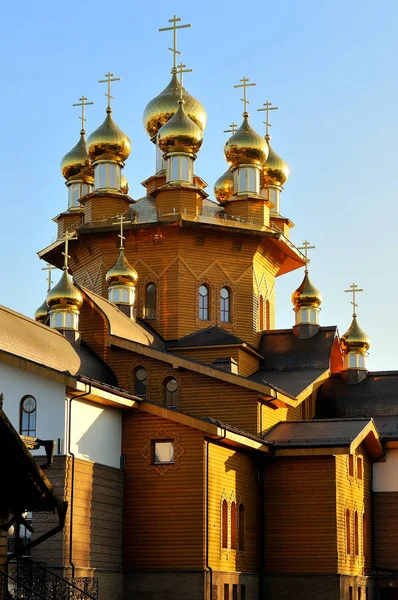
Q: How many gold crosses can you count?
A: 12